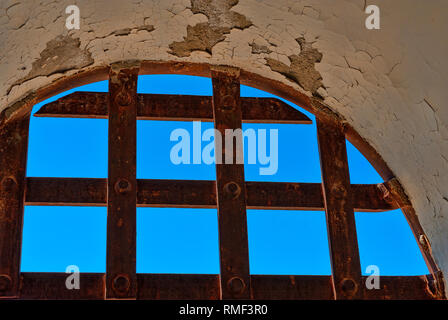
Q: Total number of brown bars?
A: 7